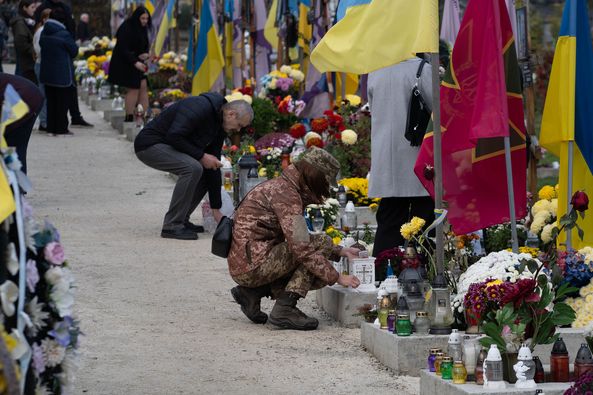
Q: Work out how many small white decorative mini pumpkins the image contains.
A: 0